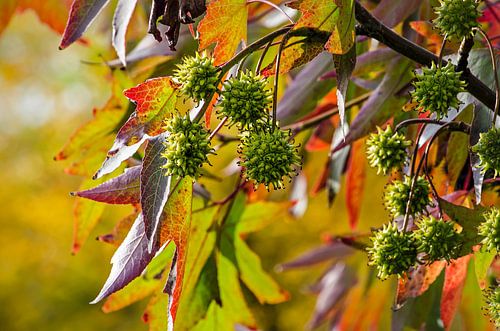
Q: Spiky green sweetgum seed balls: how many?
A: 13